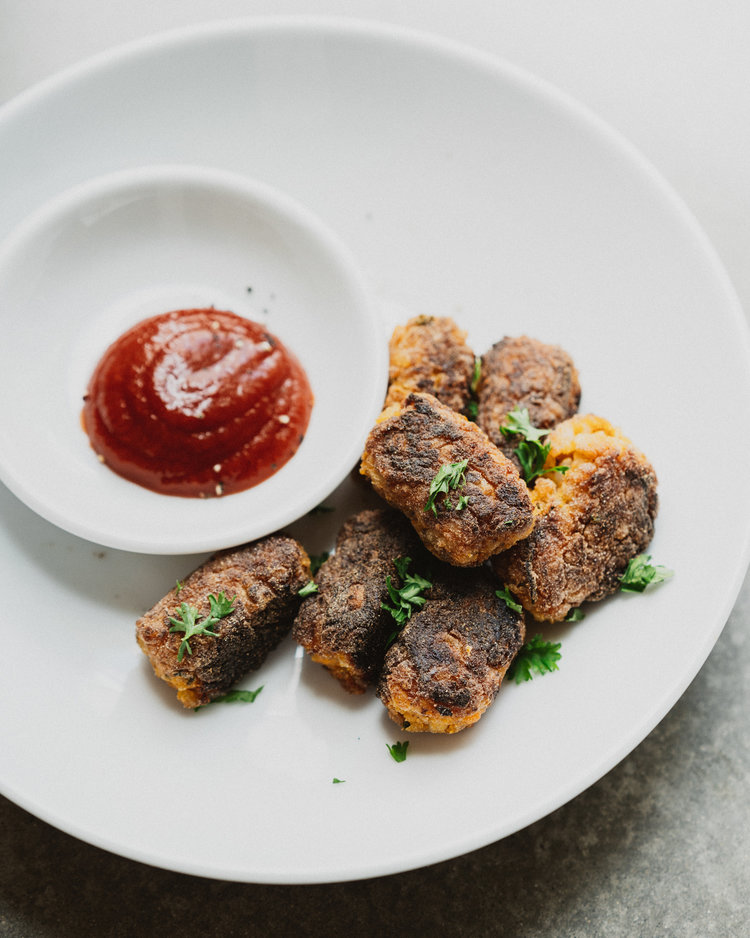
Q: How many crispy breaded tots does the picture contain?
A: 7